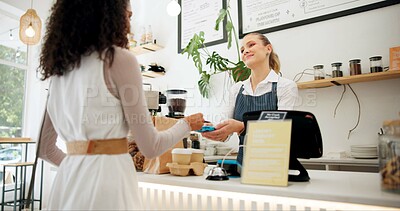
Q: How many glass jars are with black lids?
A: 4